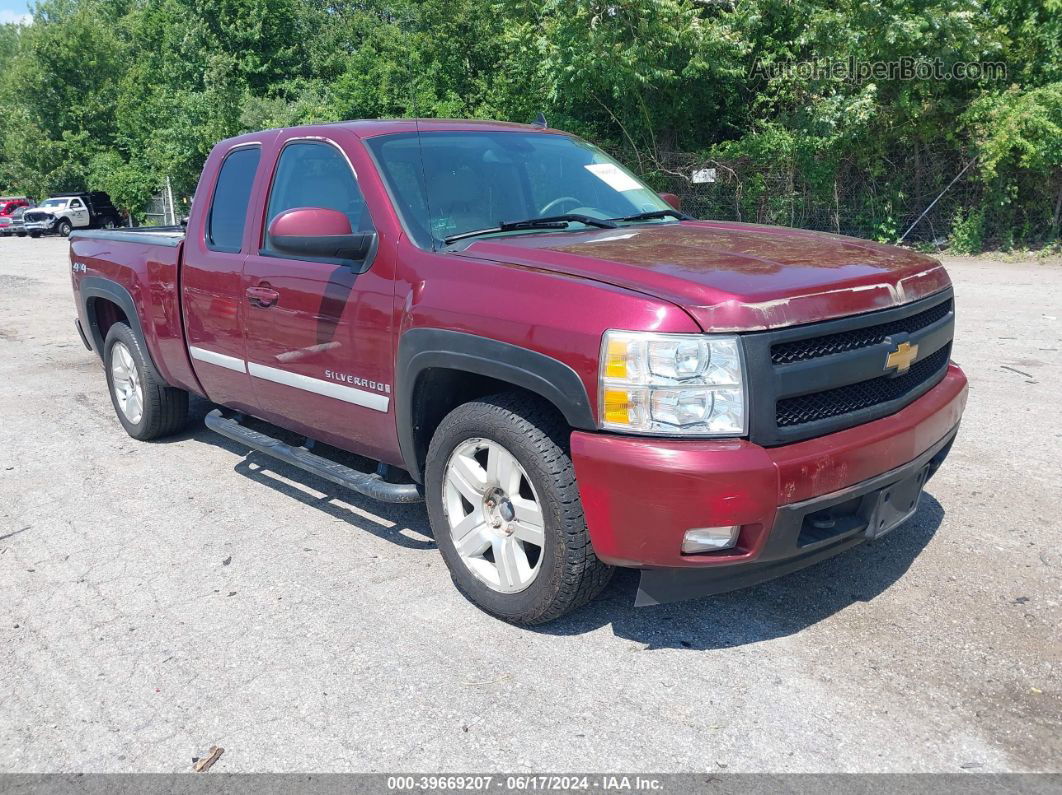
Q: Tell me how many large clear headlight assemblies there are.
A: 1